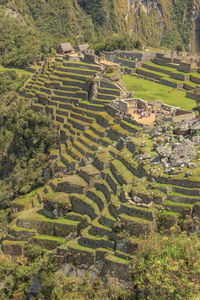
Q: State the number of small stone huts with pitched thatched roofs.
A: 2